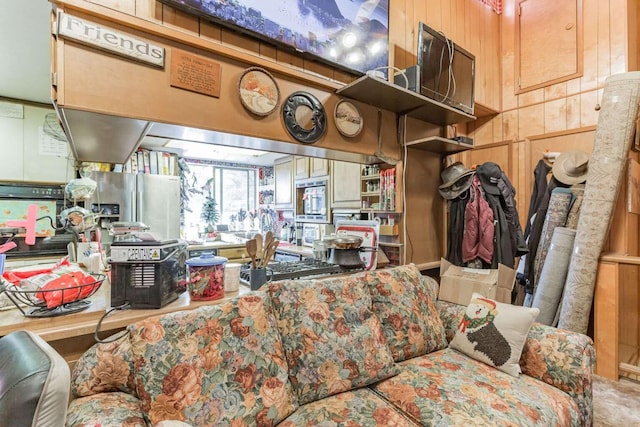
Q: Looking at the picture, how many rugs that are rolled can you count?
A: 4